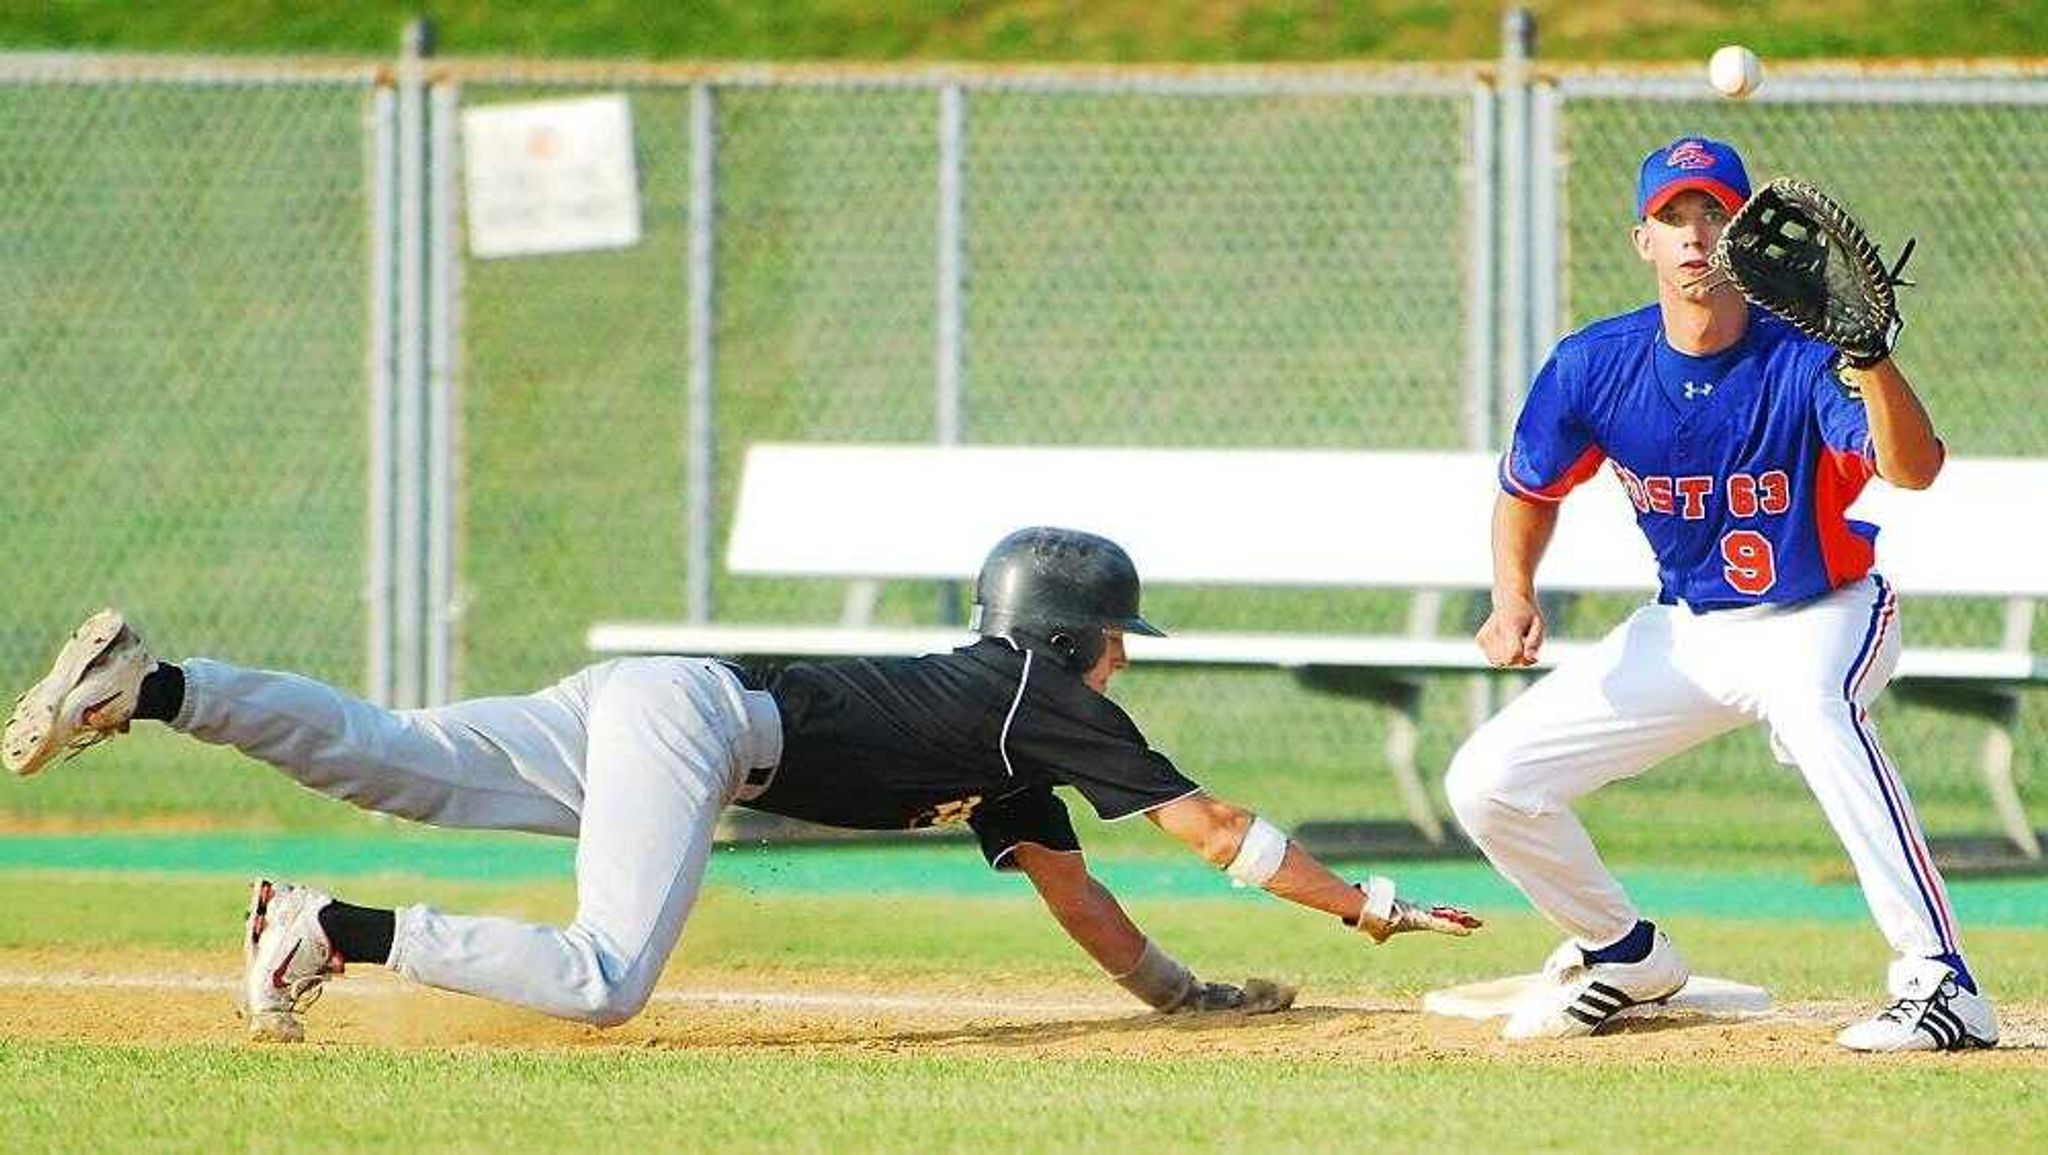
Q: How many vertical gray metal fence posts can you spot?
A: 8